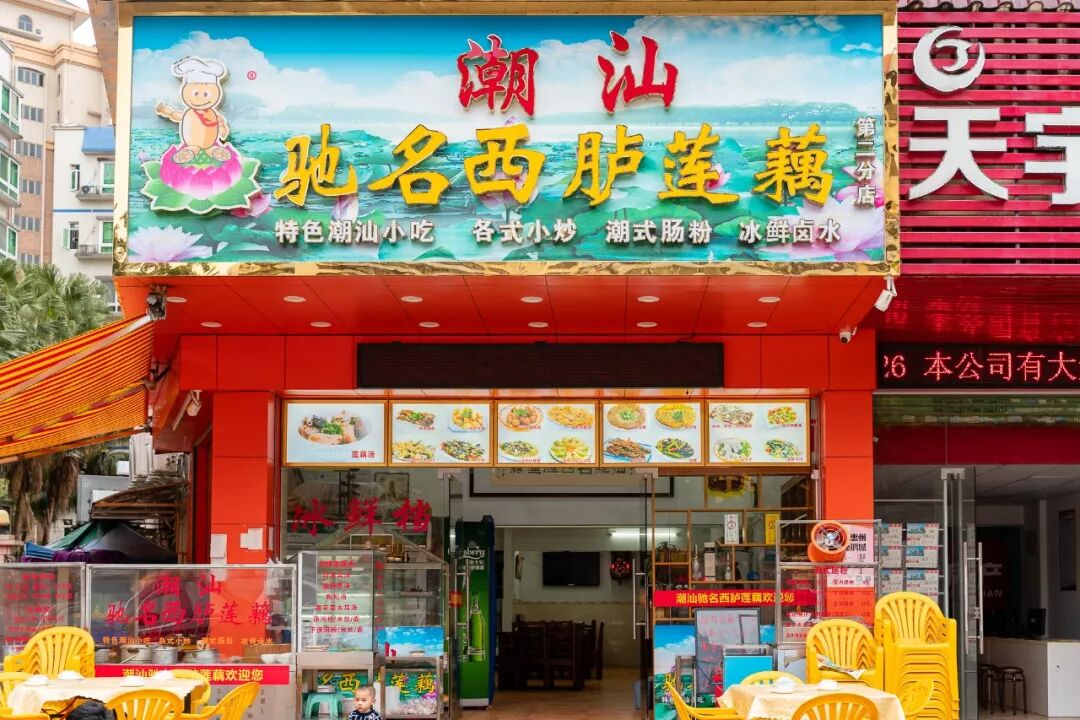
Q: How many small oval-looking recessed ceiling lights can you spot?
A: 12